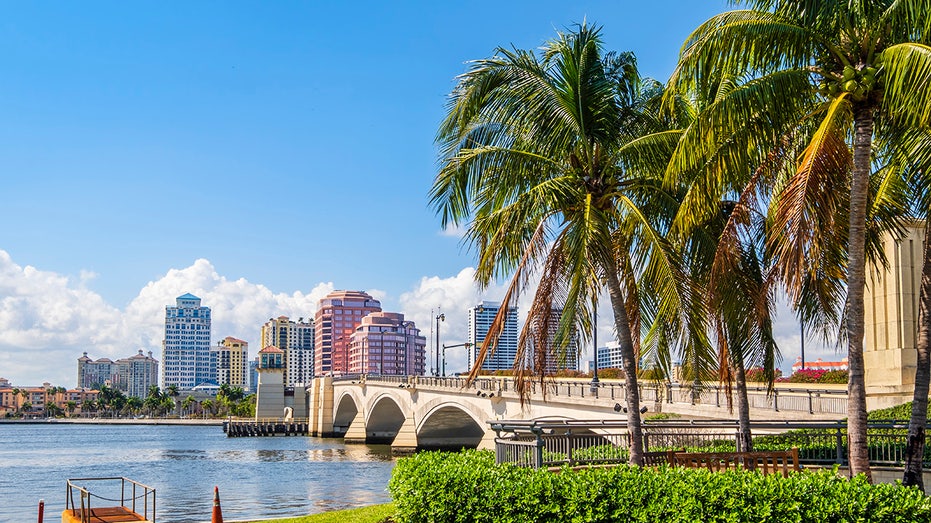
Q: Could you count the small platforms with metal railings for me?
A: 1